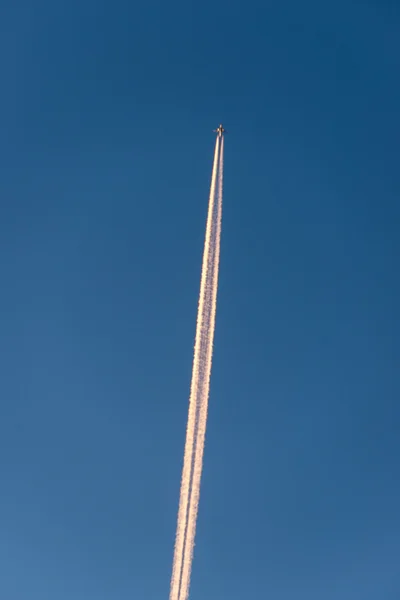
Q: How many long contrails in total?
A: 2